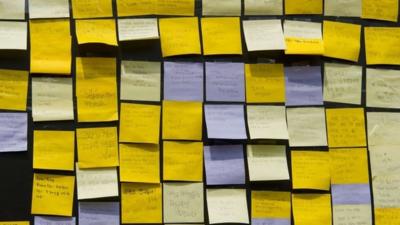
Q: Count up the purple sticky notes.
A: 10